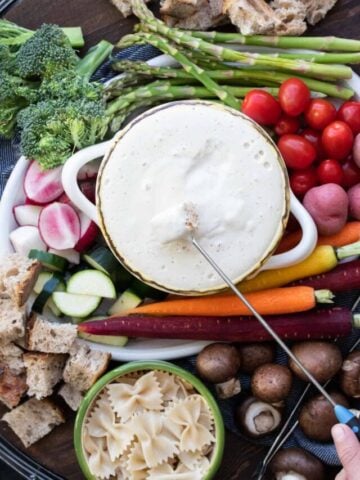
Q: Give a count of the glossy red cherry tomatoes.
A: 11